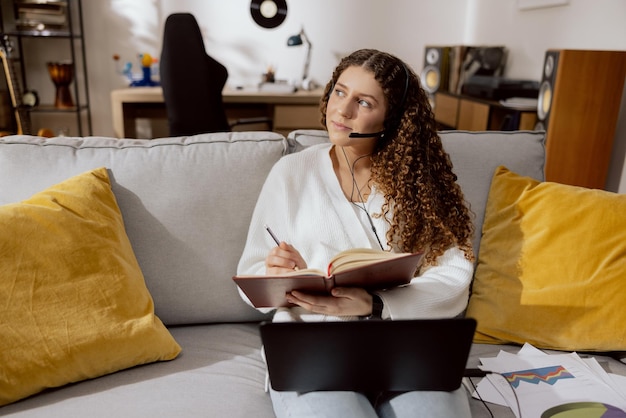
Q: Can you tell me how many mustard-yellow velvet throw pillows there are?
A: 2